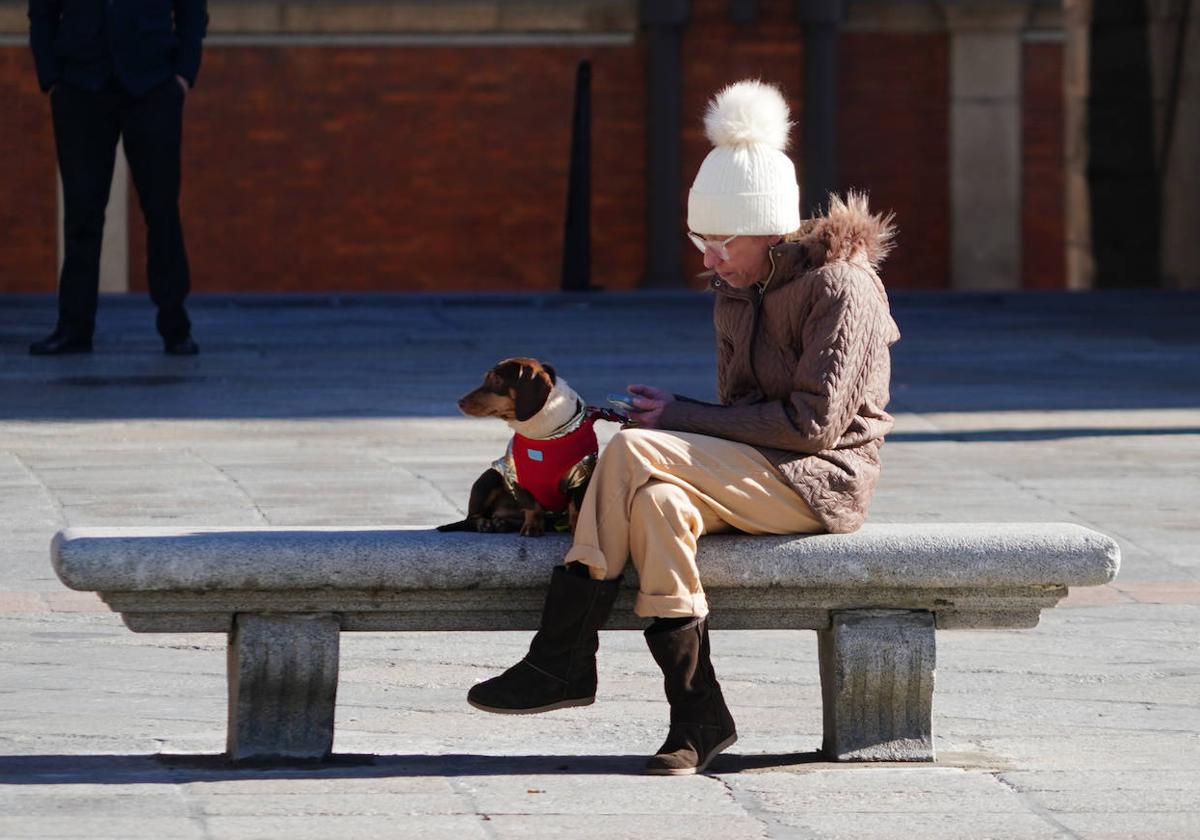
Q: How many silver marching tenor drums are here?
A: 0